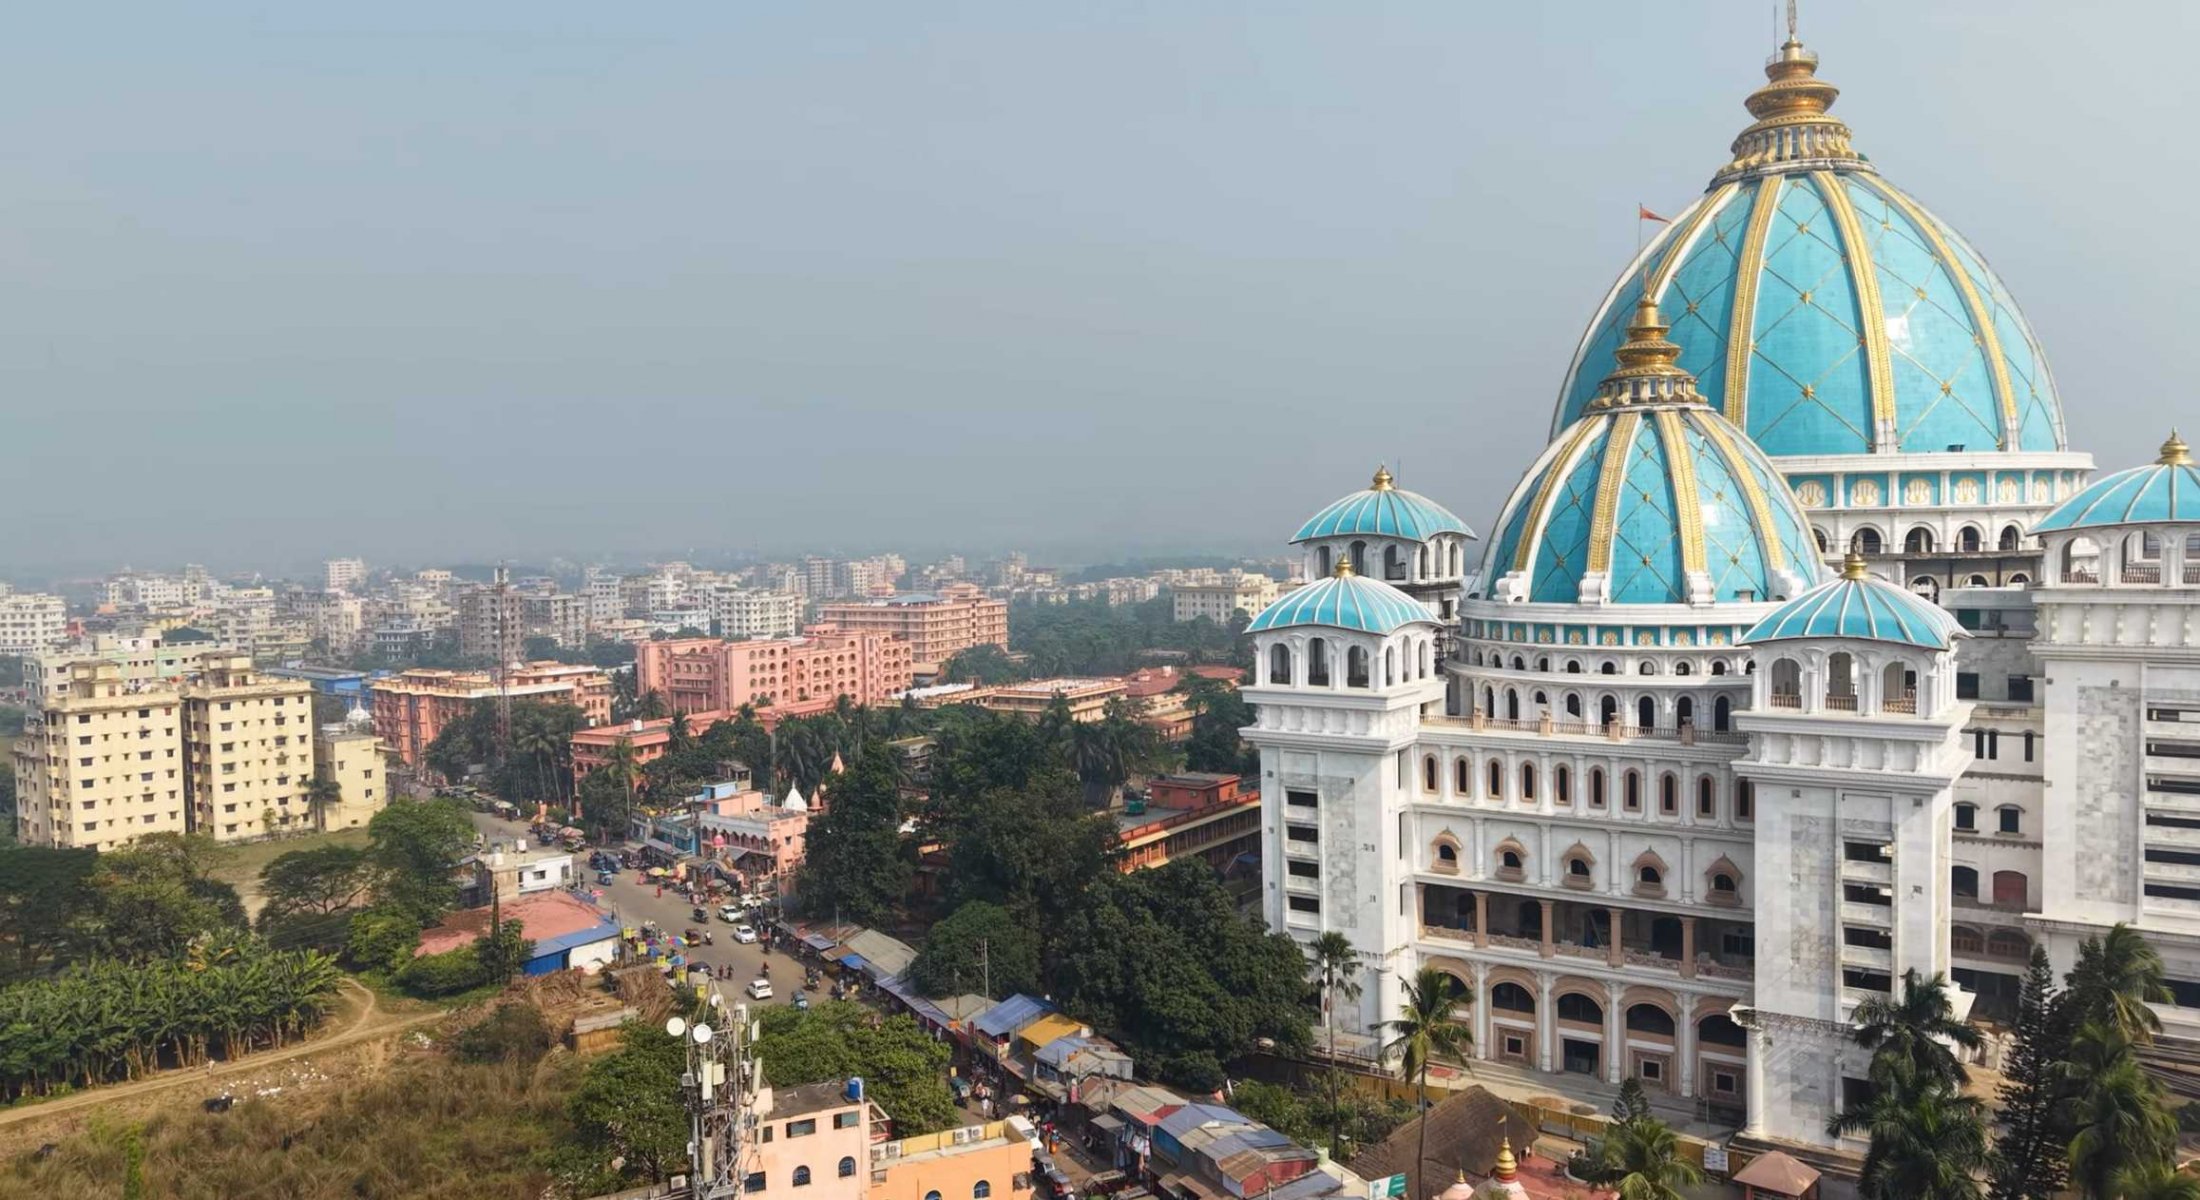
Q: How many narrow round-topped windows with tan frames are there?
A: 10